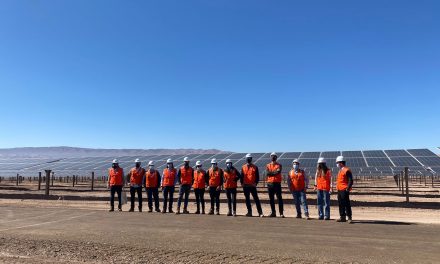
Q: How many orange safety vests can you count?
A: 13